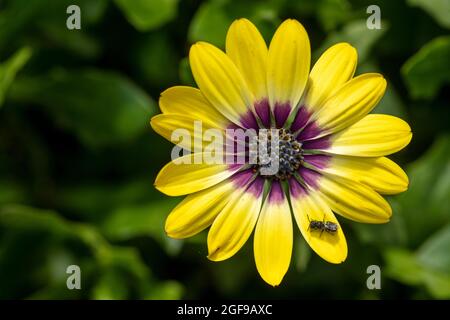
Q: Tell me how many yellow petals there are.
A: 15